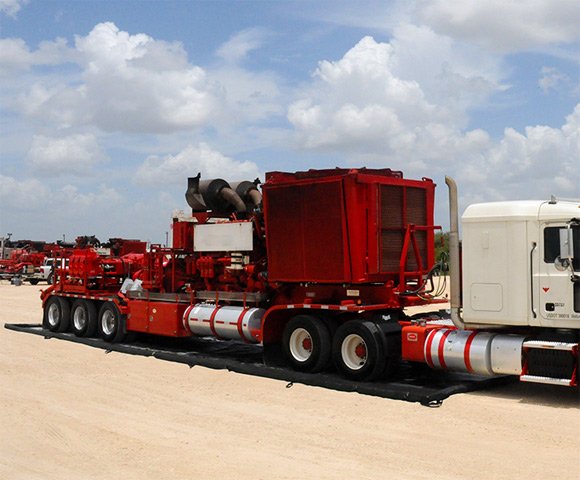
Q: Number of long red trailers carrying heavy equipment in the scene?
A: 1